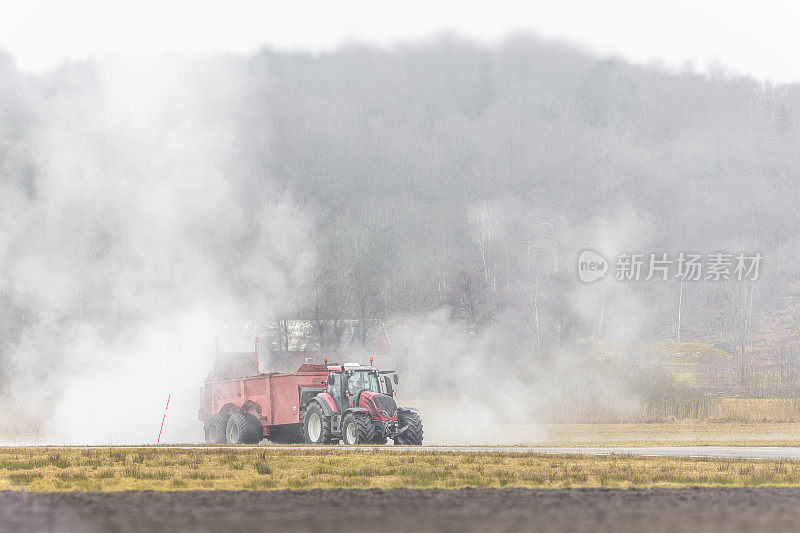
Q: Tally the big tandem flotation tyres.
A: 2